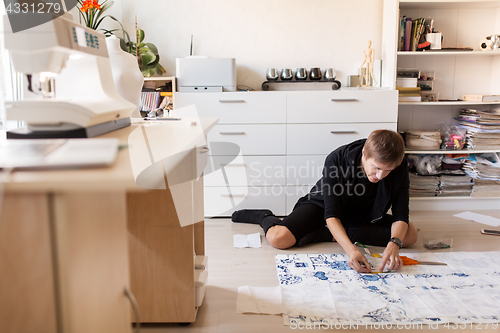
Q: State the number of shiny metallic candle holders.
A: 5